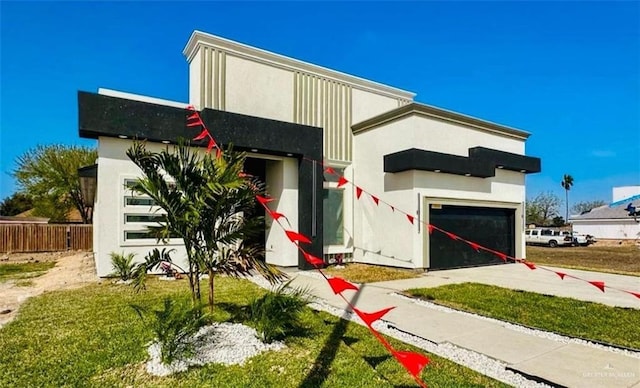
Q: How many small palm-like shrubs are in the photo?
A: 3